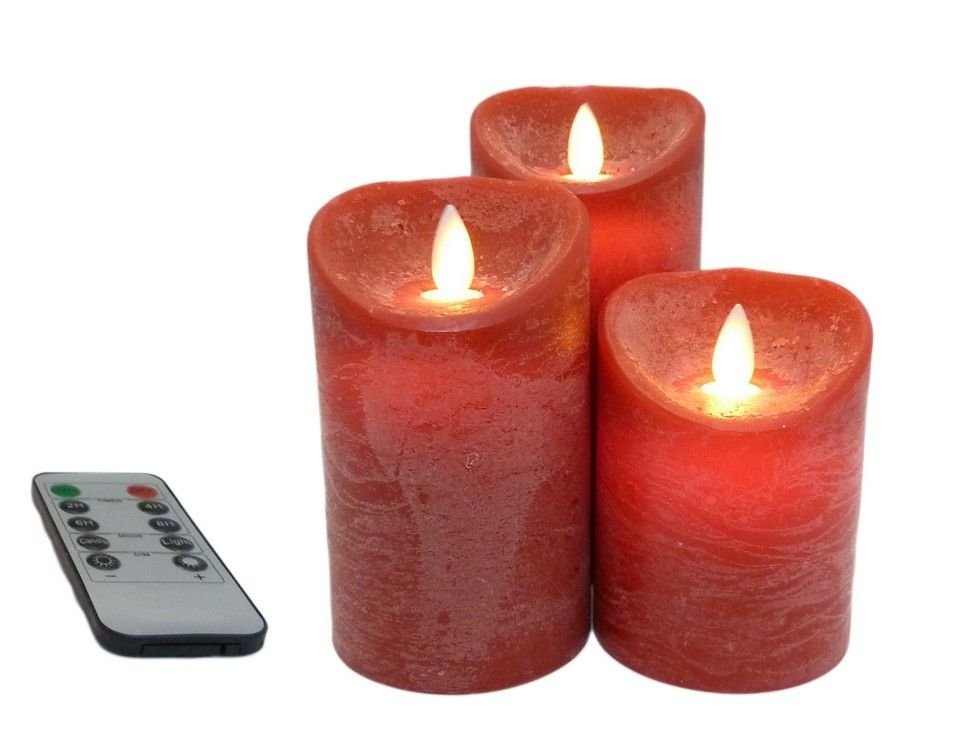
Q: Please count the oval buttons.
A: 10